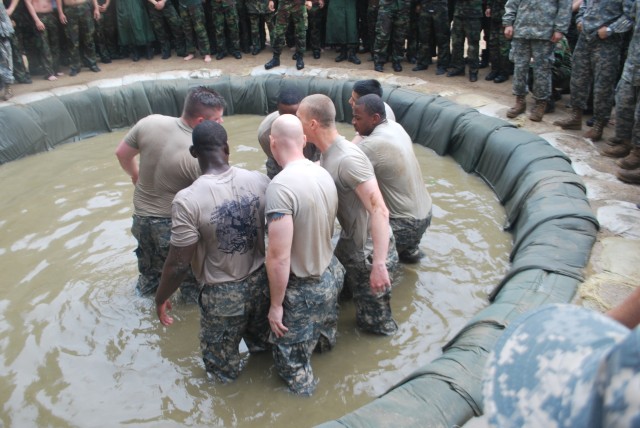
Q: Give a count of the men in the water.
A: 7